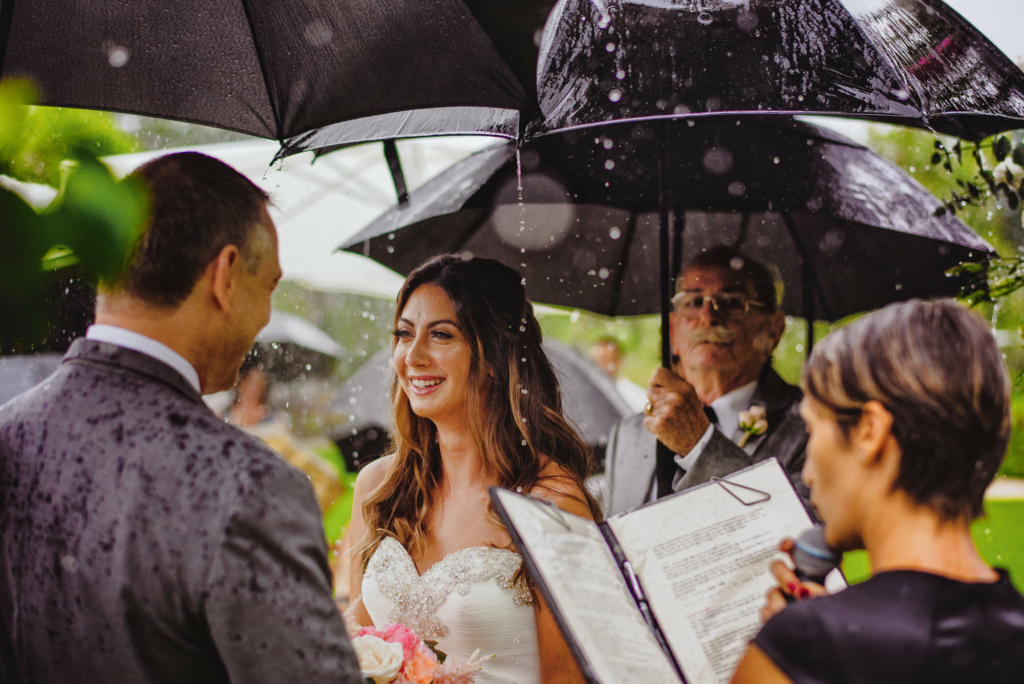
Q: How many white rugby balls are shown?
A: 0